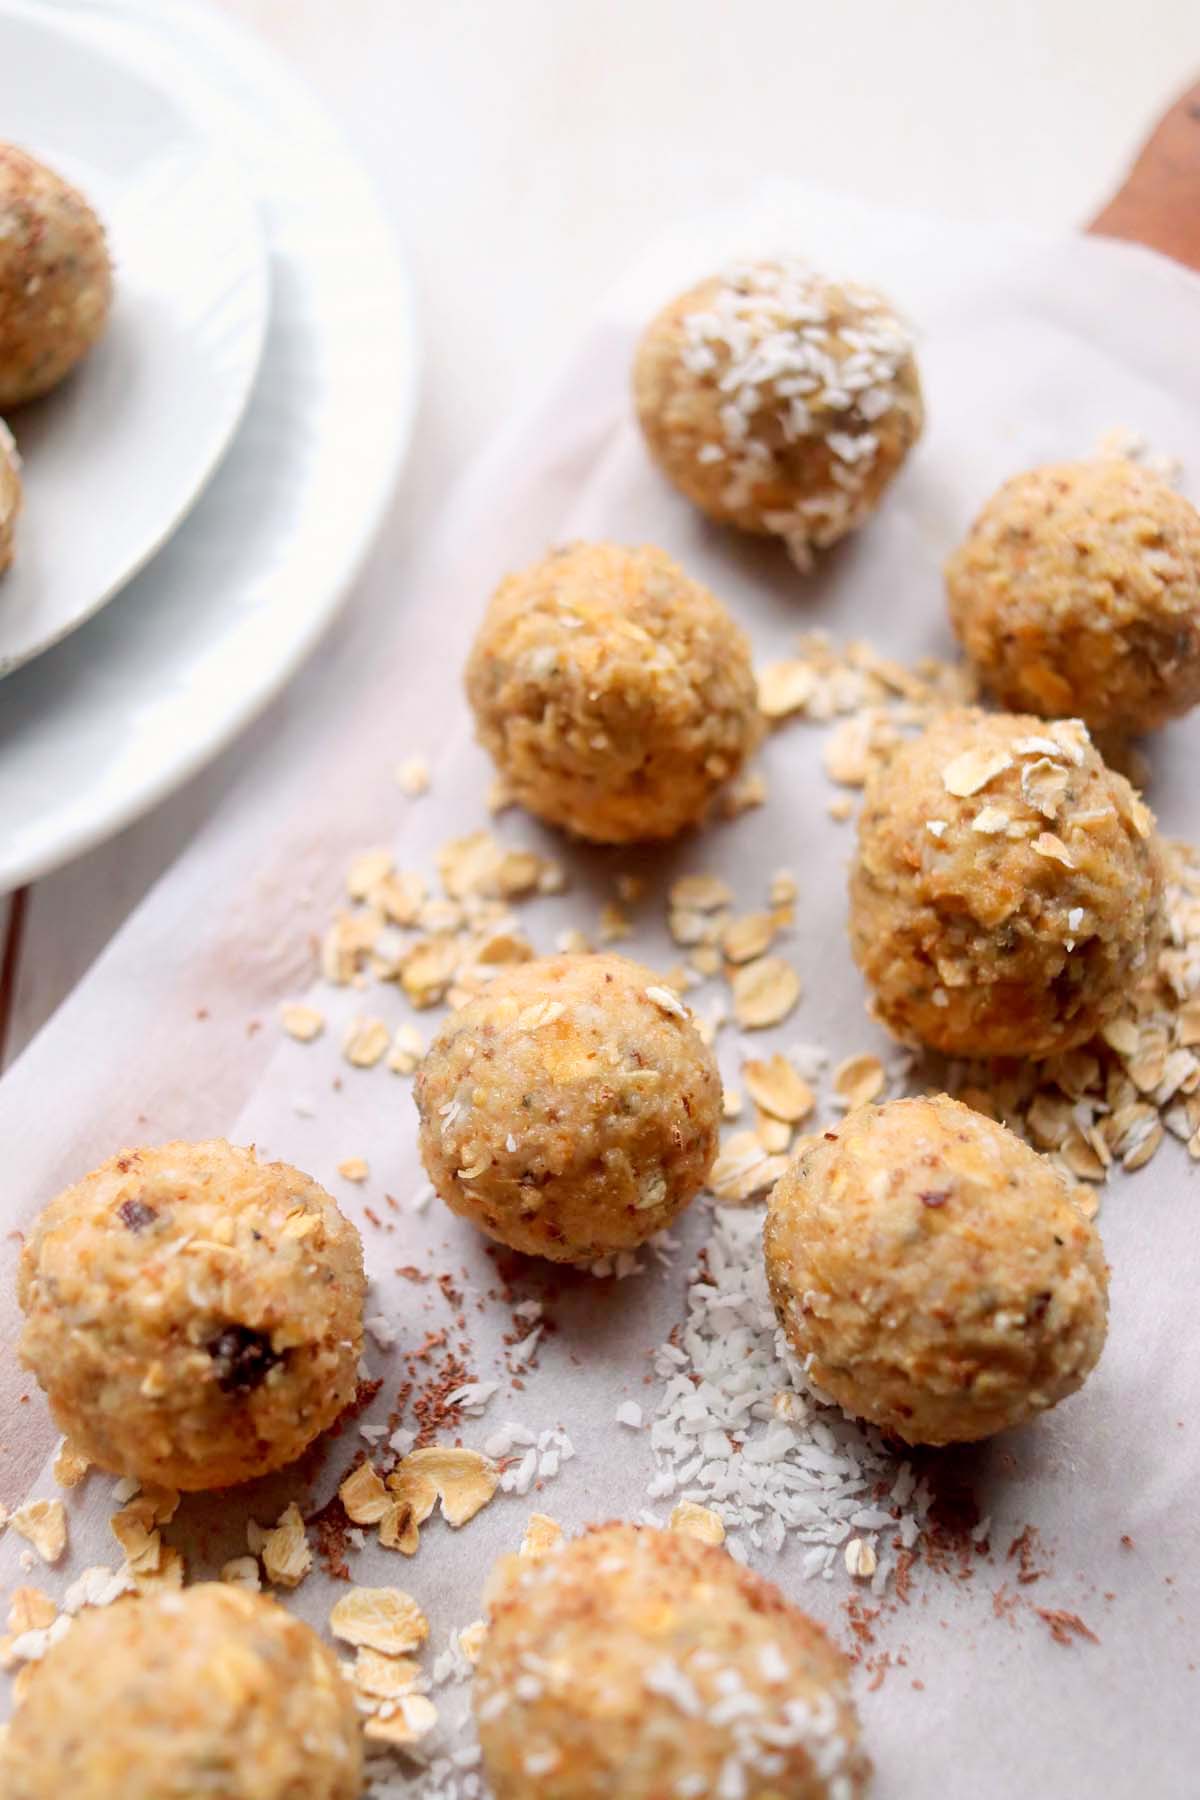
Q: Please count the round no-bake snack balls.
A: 11